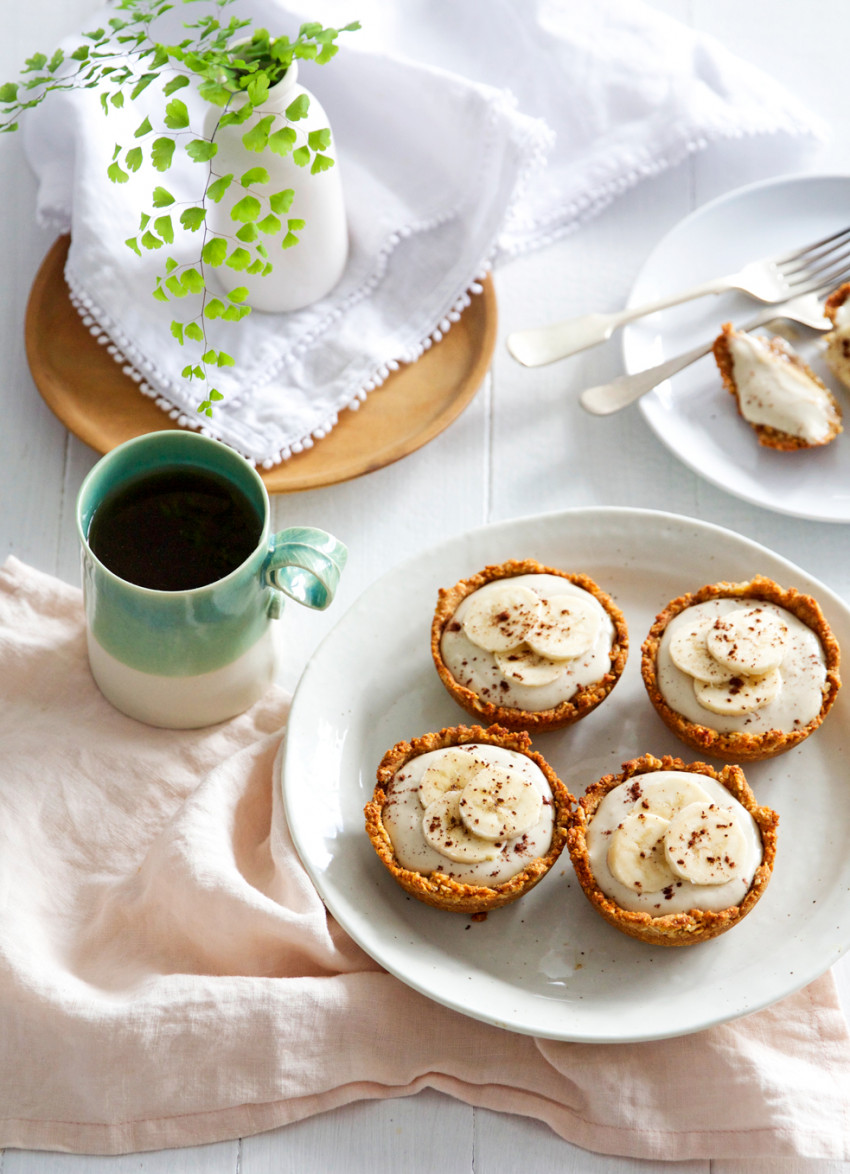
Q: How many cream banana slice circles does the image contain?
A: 12